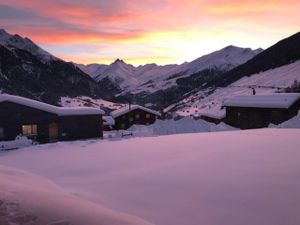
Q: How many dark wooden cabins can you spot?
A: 3